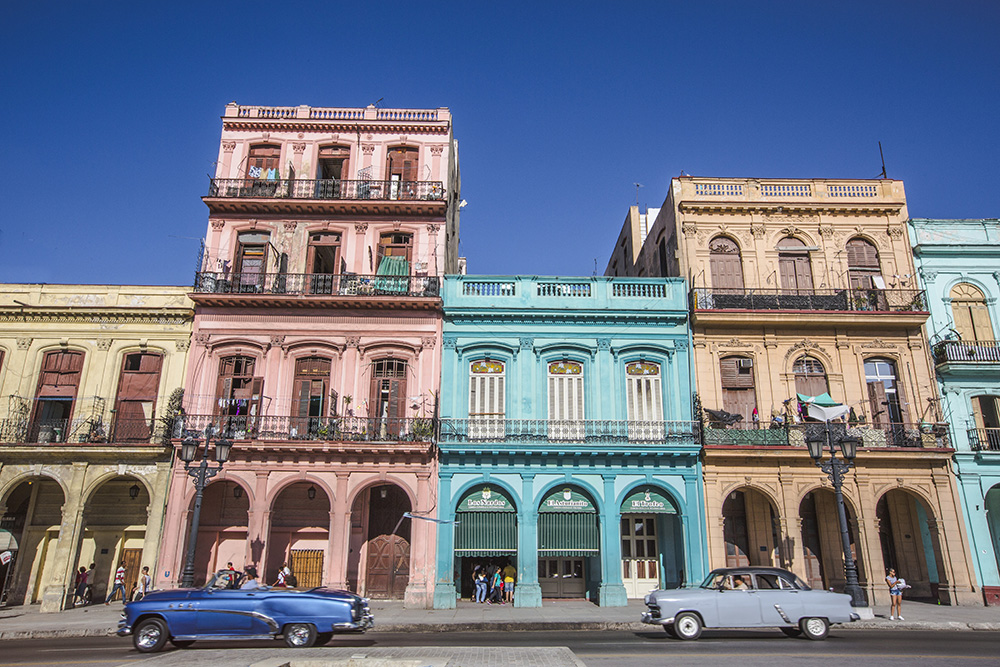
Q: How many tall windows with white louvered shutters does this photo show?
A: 3